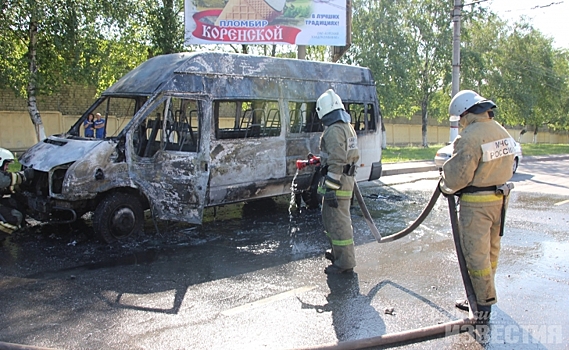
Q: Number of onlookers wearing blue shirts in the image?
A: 2